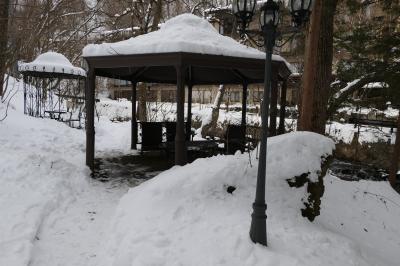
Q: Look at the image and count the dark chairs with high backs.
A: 3